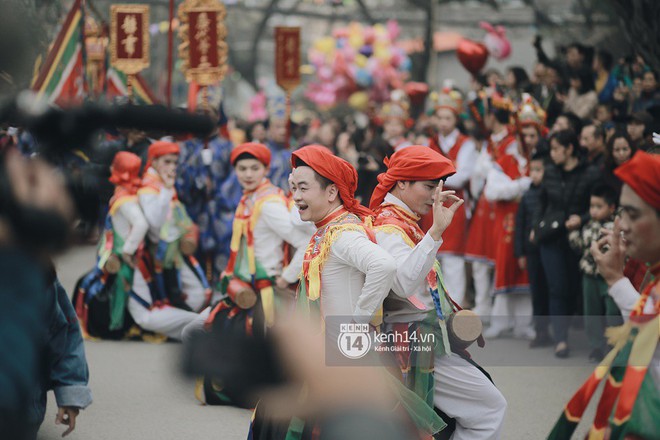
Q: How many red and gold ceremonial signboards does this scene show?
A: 3